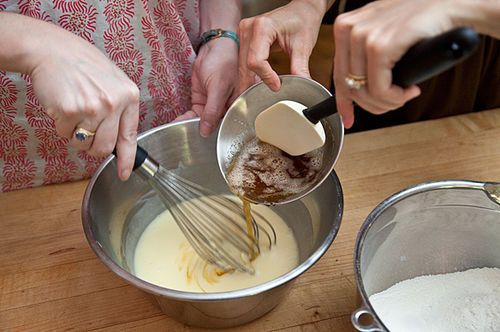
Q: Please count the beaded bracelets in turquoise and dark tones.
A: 1